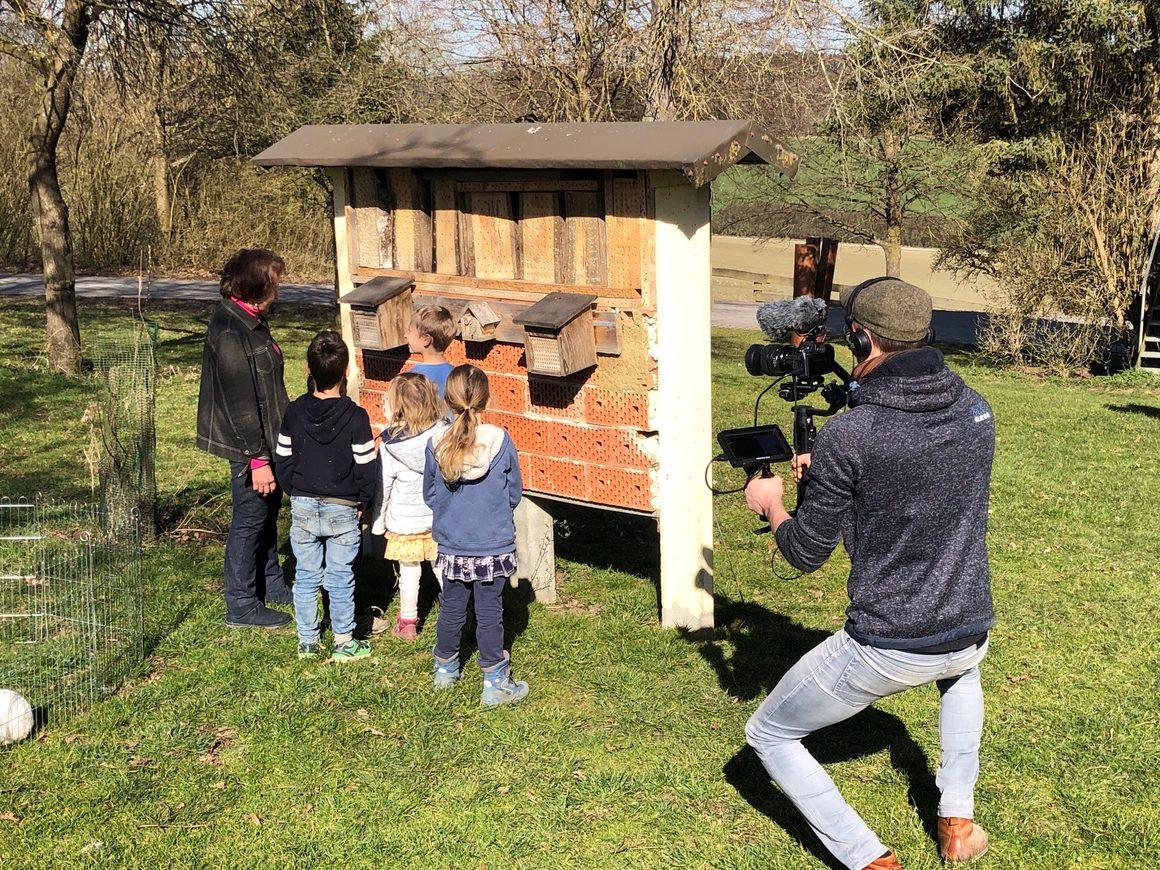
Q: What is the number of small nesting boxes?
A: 3